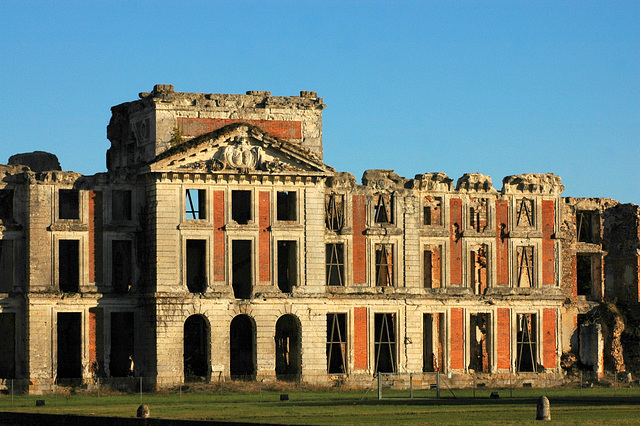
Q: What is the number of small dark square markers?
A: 3